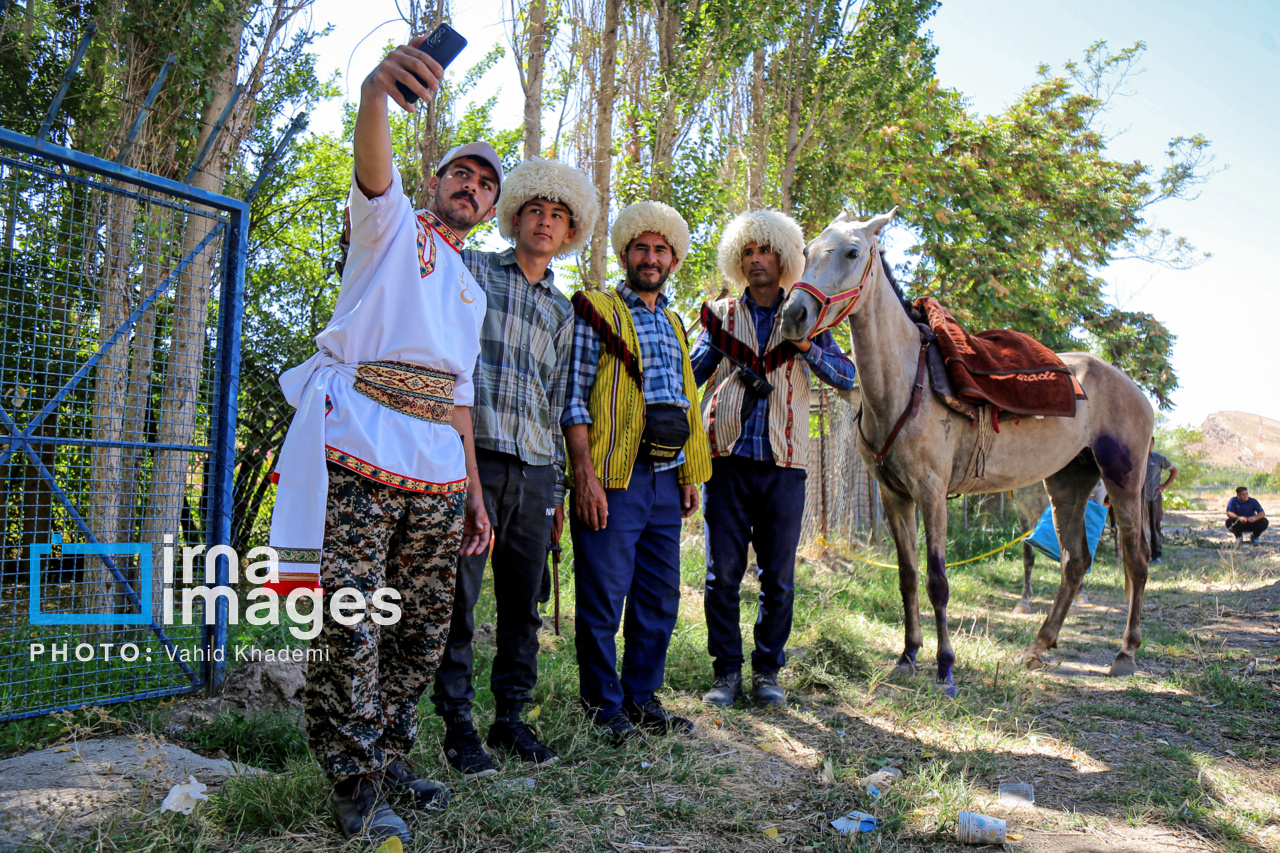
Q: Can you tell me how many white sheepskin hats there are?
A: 3